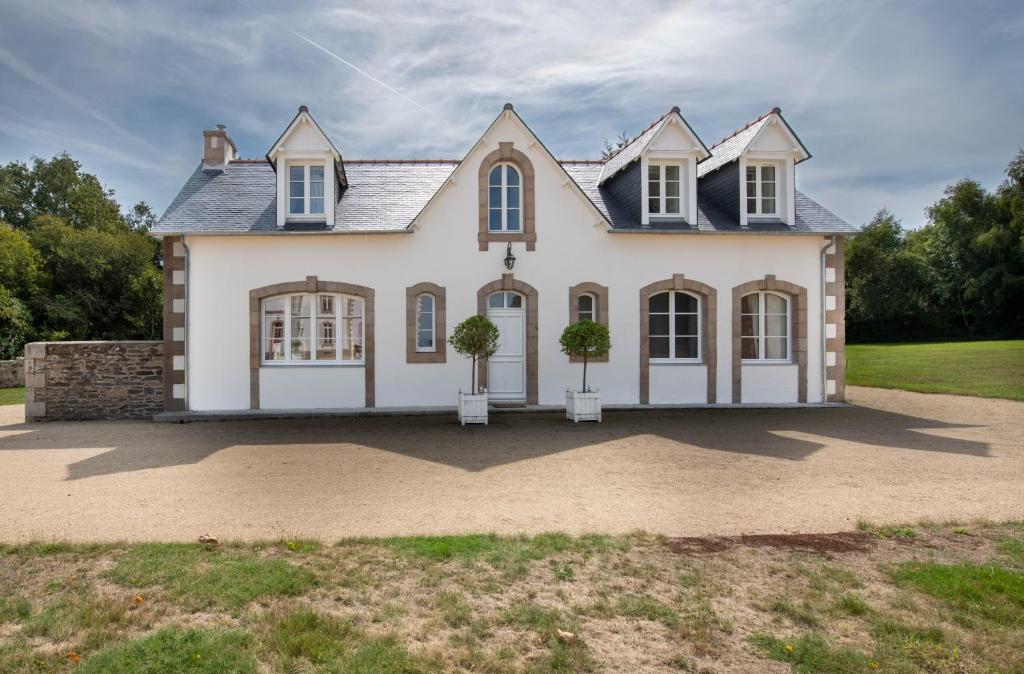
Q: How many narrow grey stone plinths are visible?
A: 1